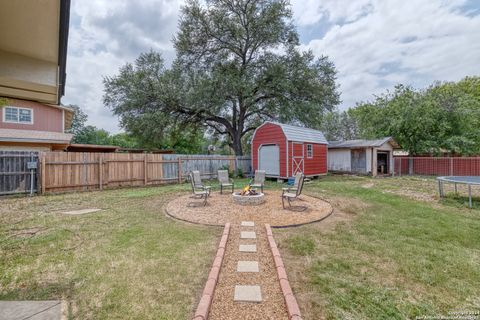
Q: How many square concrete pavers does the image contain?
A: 5